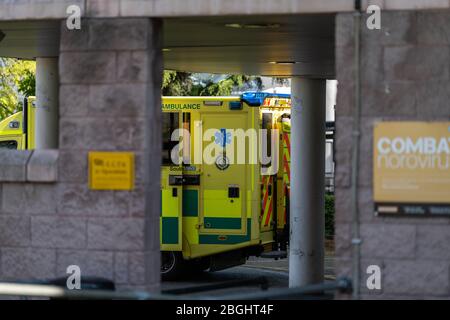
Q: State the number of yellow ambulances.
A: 1